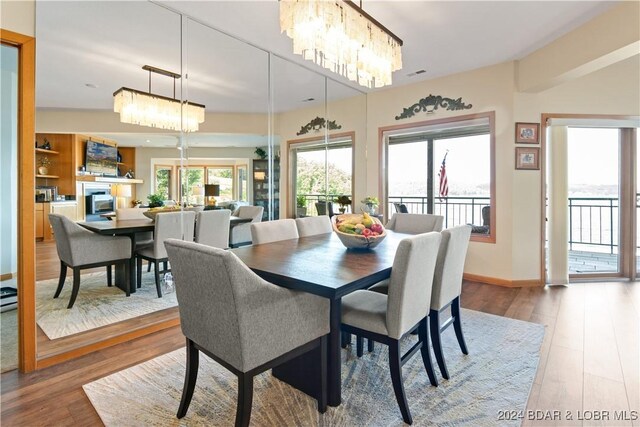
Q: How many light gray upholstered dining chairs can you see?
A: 6